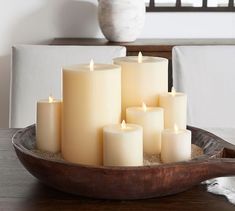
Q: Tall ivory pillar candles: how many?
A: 2